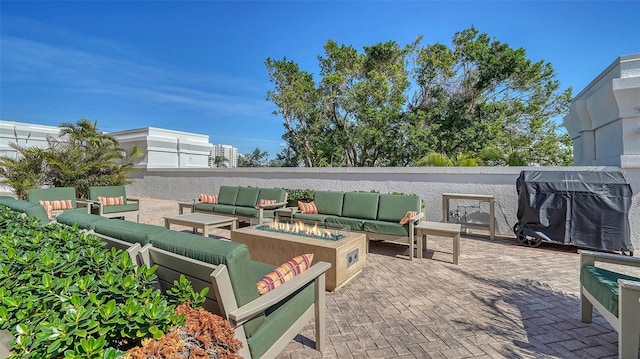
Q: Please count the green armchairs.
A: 3